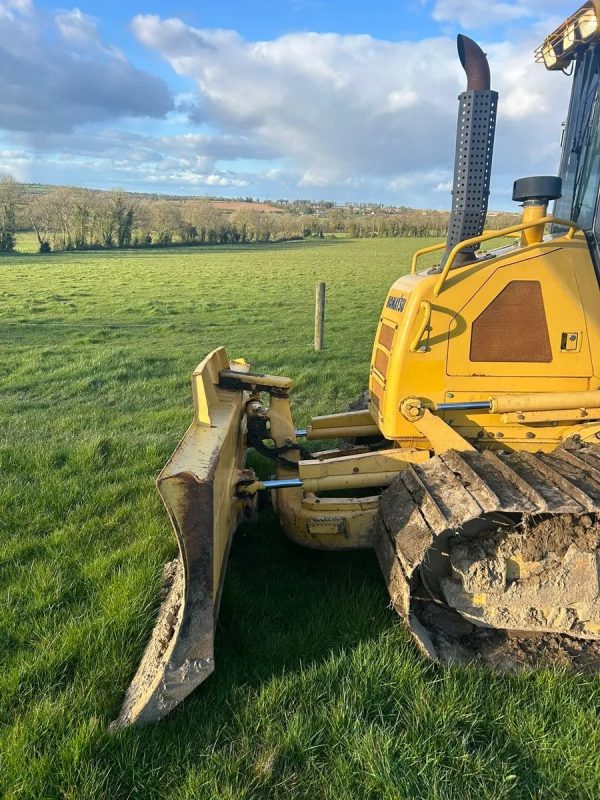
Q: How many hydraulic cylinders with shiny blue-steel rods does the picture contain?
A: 3